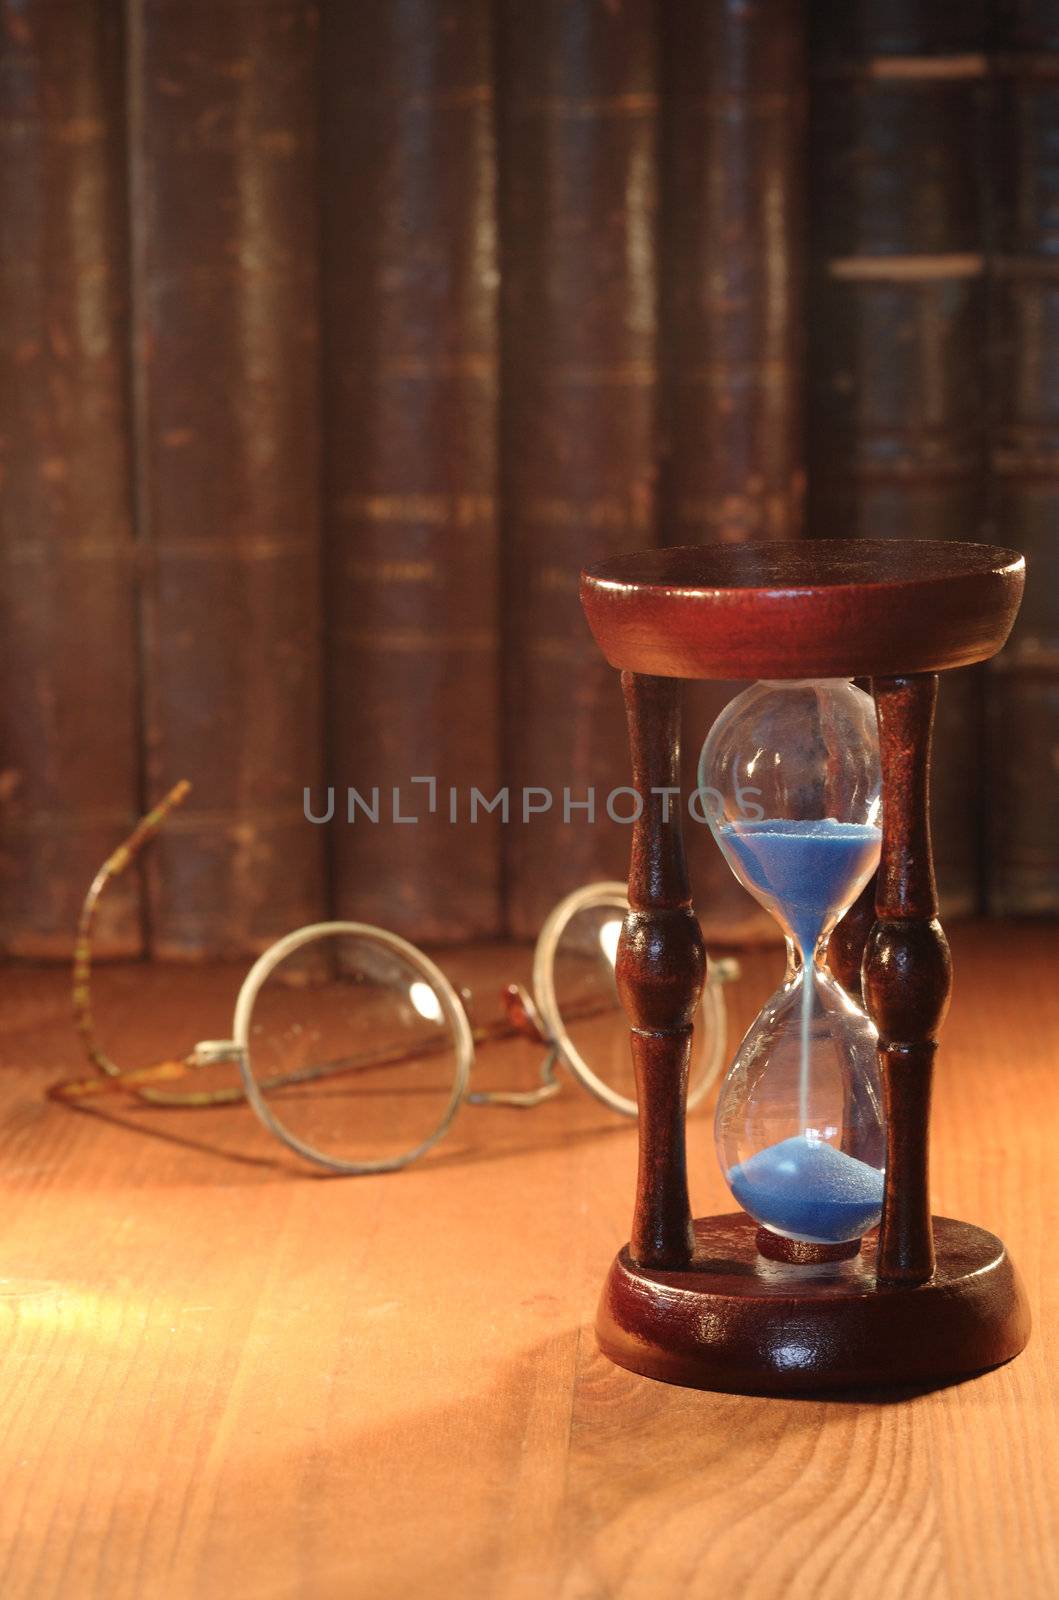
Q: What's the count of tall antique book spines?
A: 7